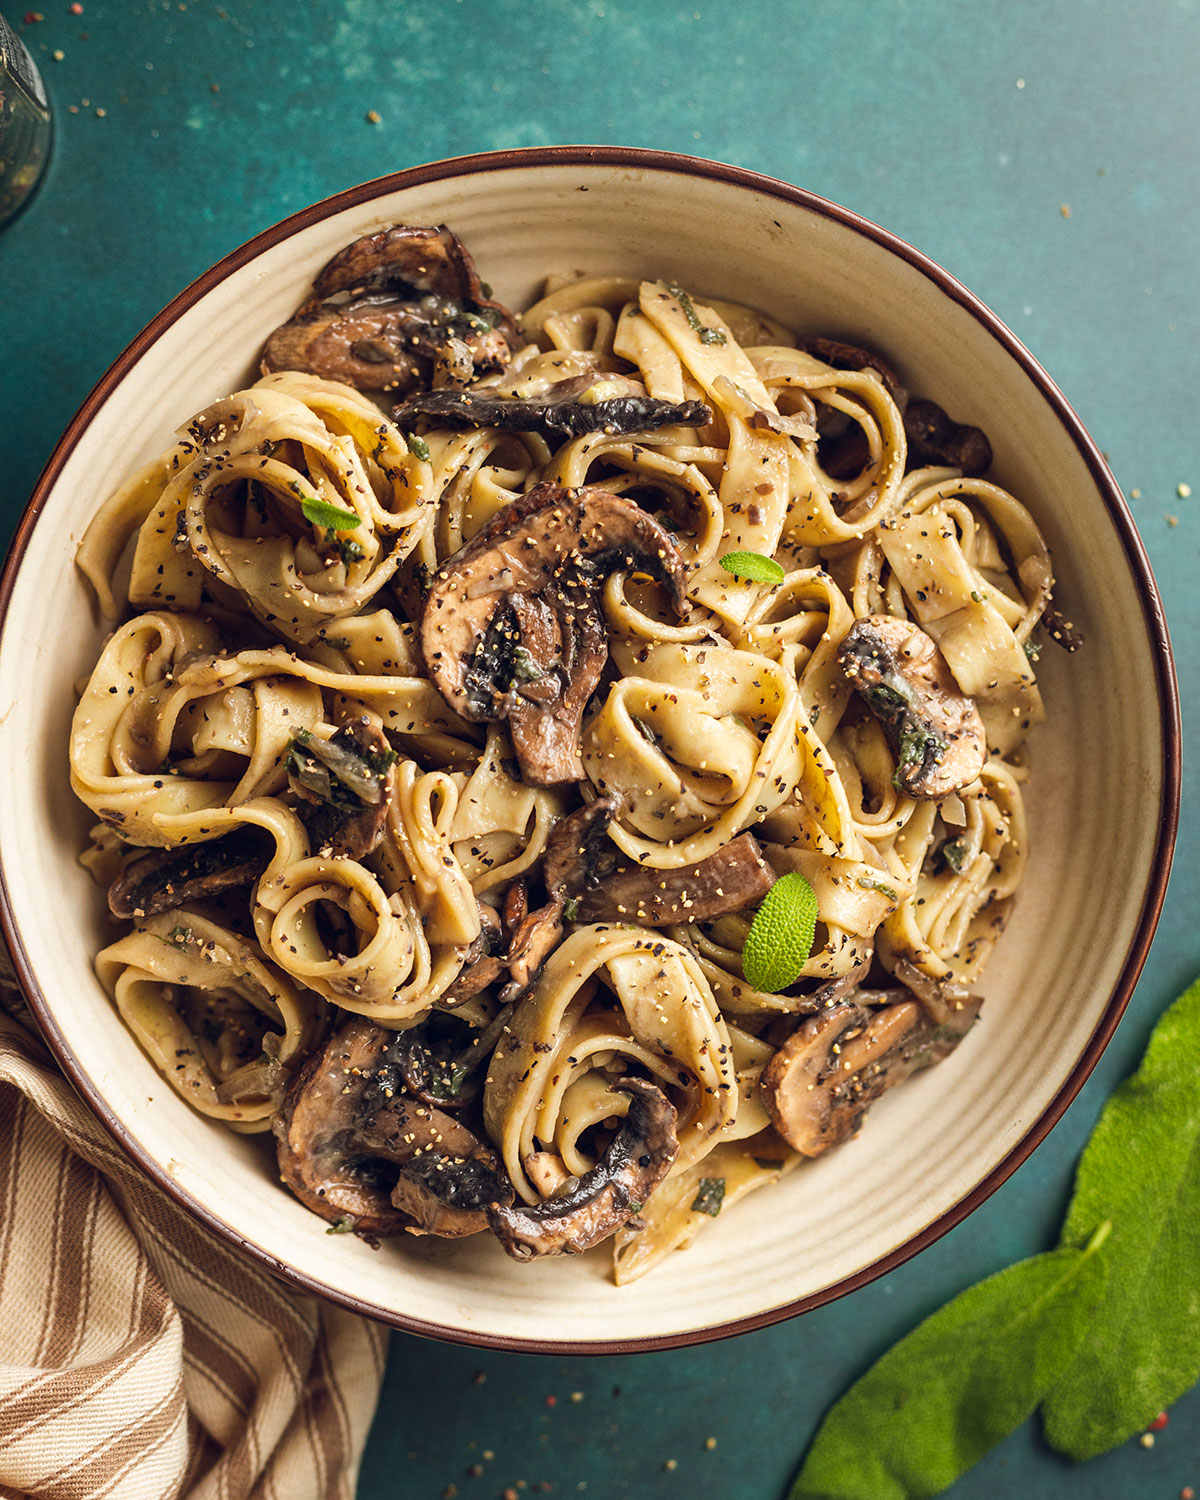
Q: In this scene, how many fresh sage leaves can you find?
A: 5